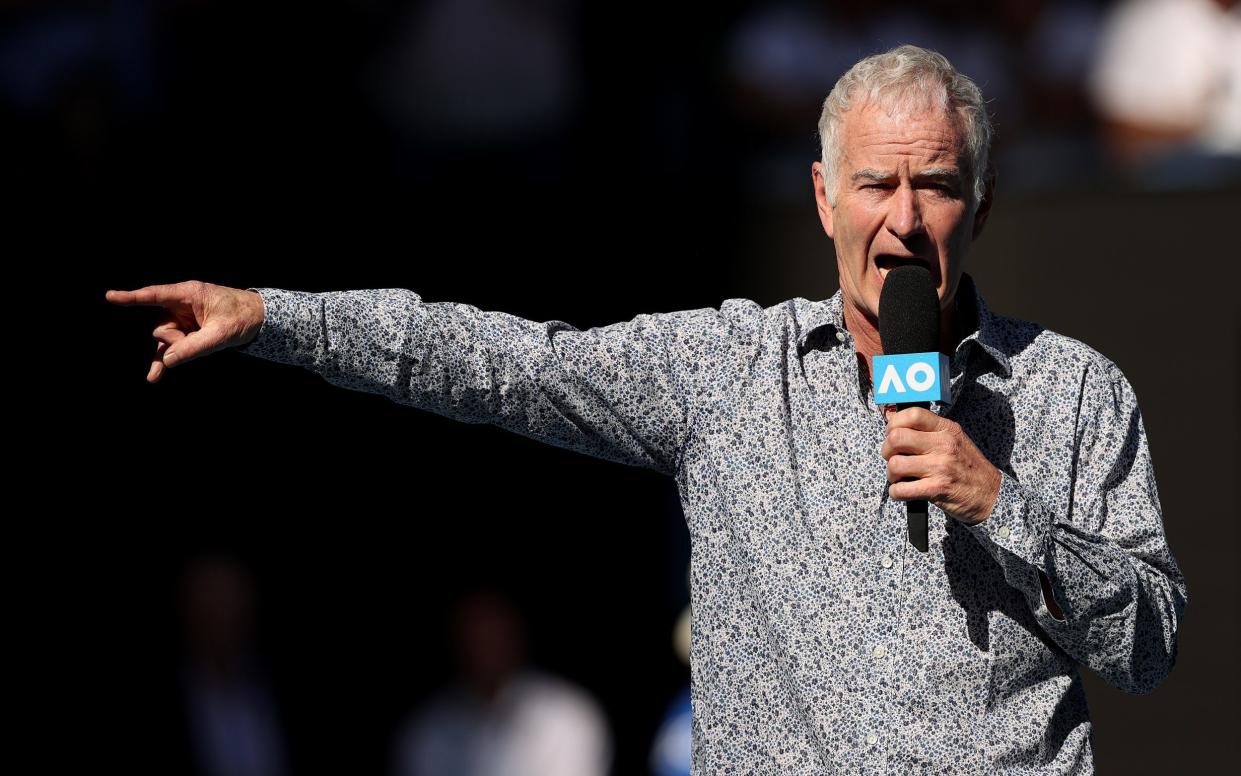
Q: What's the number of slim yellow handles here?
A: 0